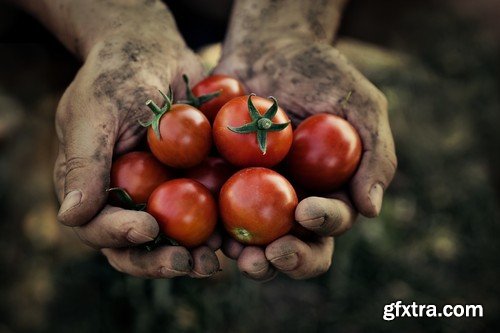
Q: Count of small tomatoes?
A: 8